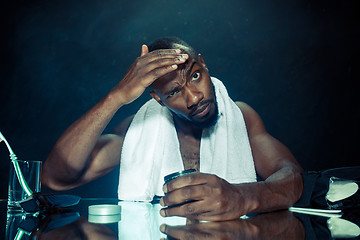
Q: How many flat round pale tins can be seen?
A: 1